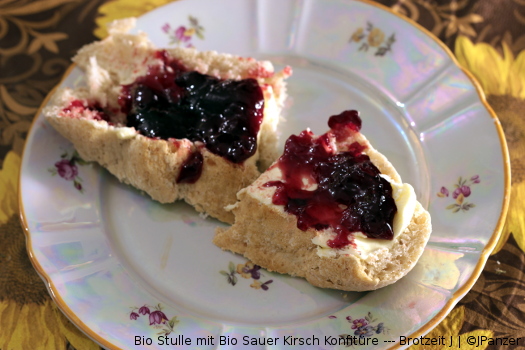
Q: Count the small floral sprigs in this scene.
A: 7